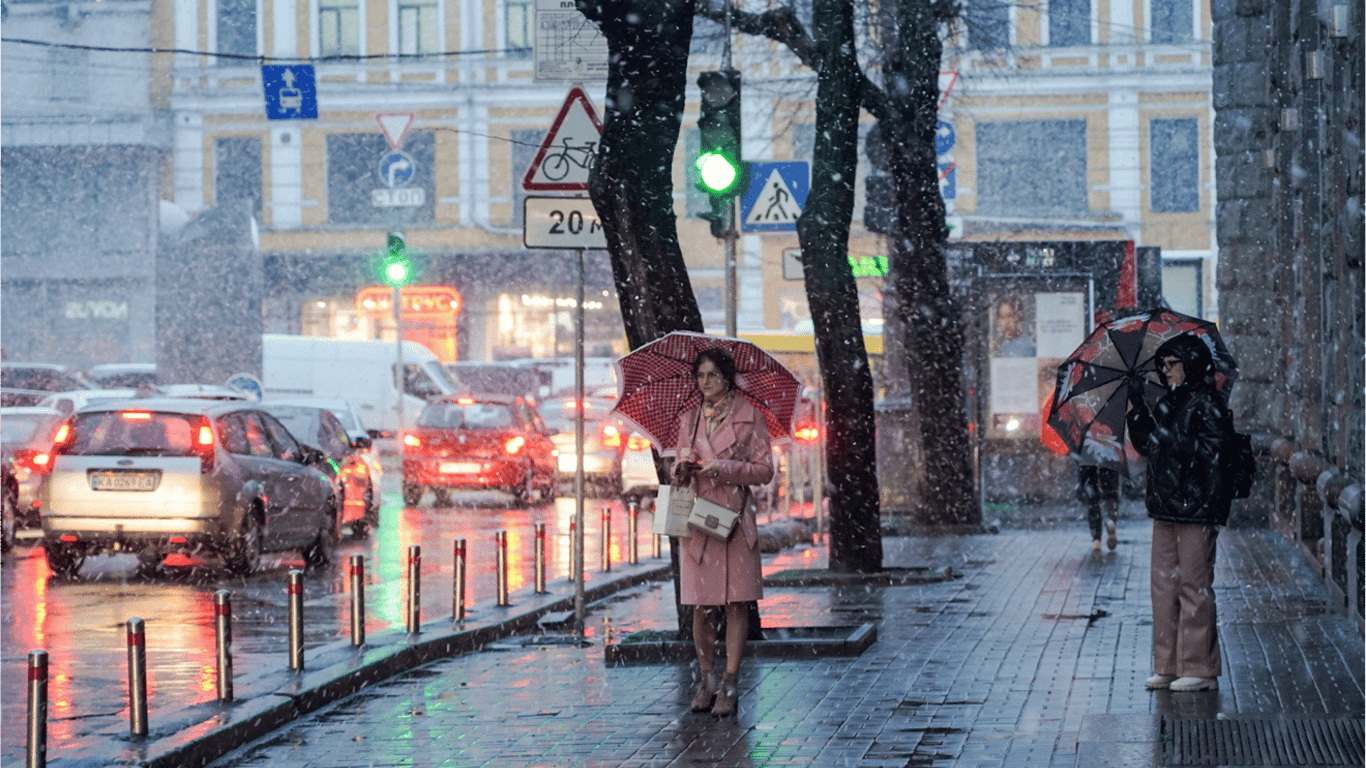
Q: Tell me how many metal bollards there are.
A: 13